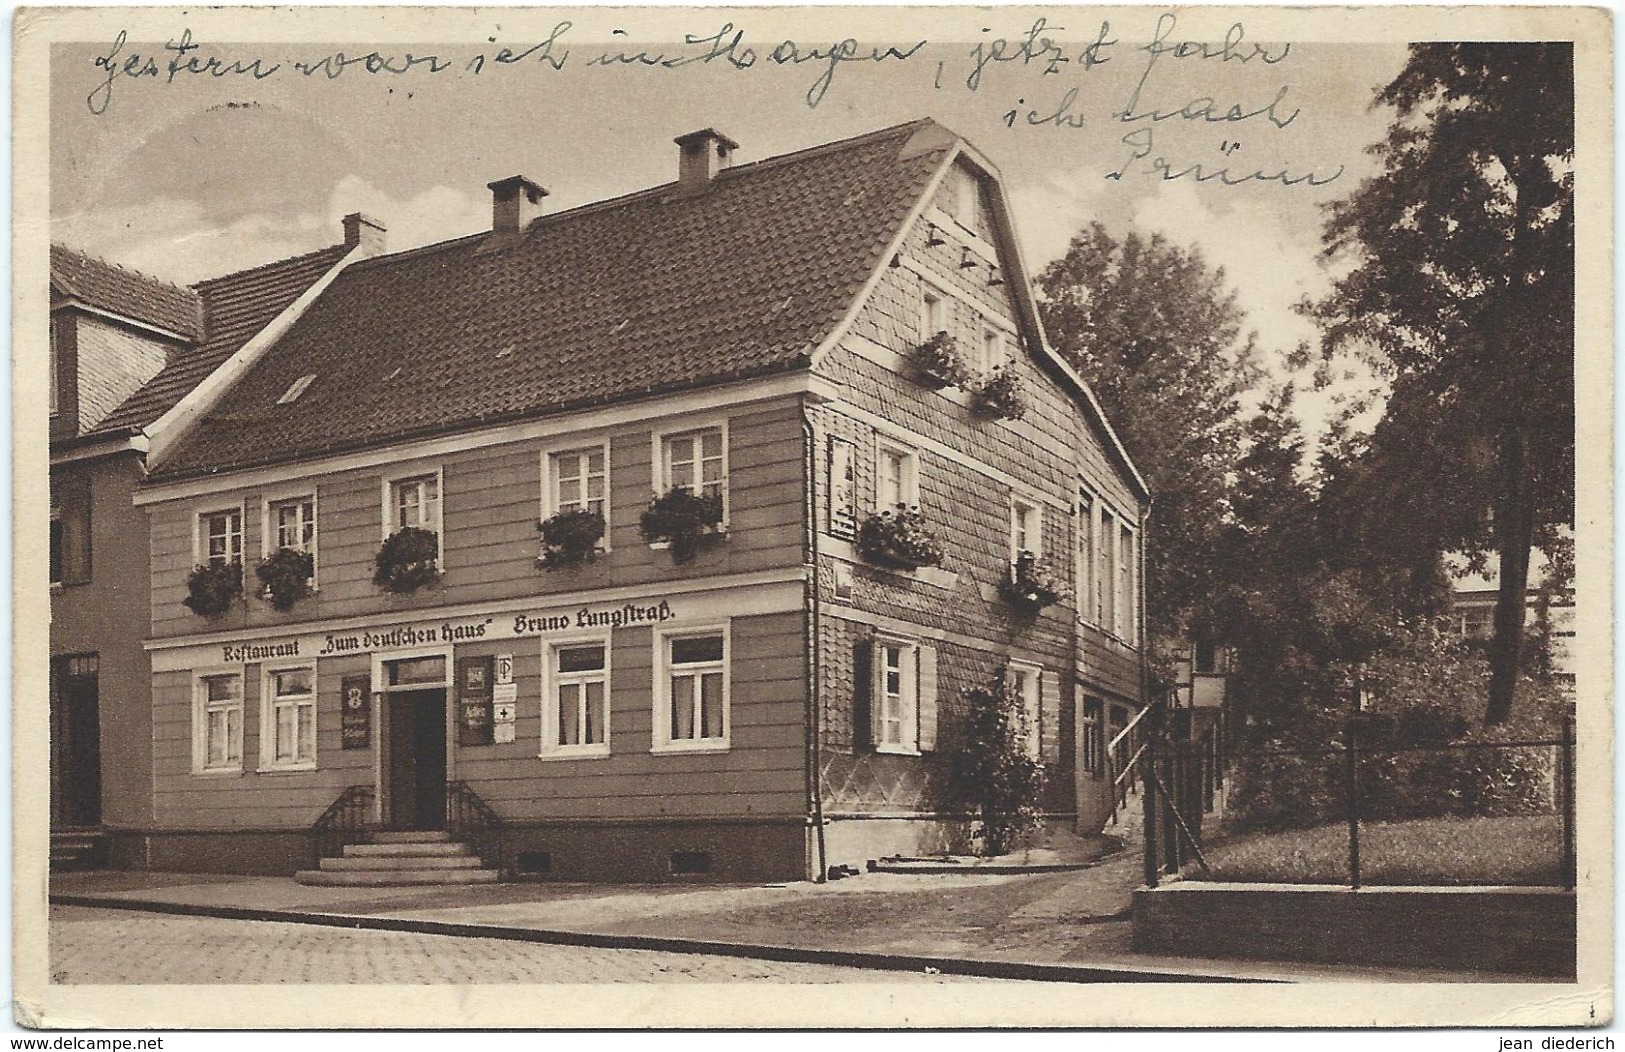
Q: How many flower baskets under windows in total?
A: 9